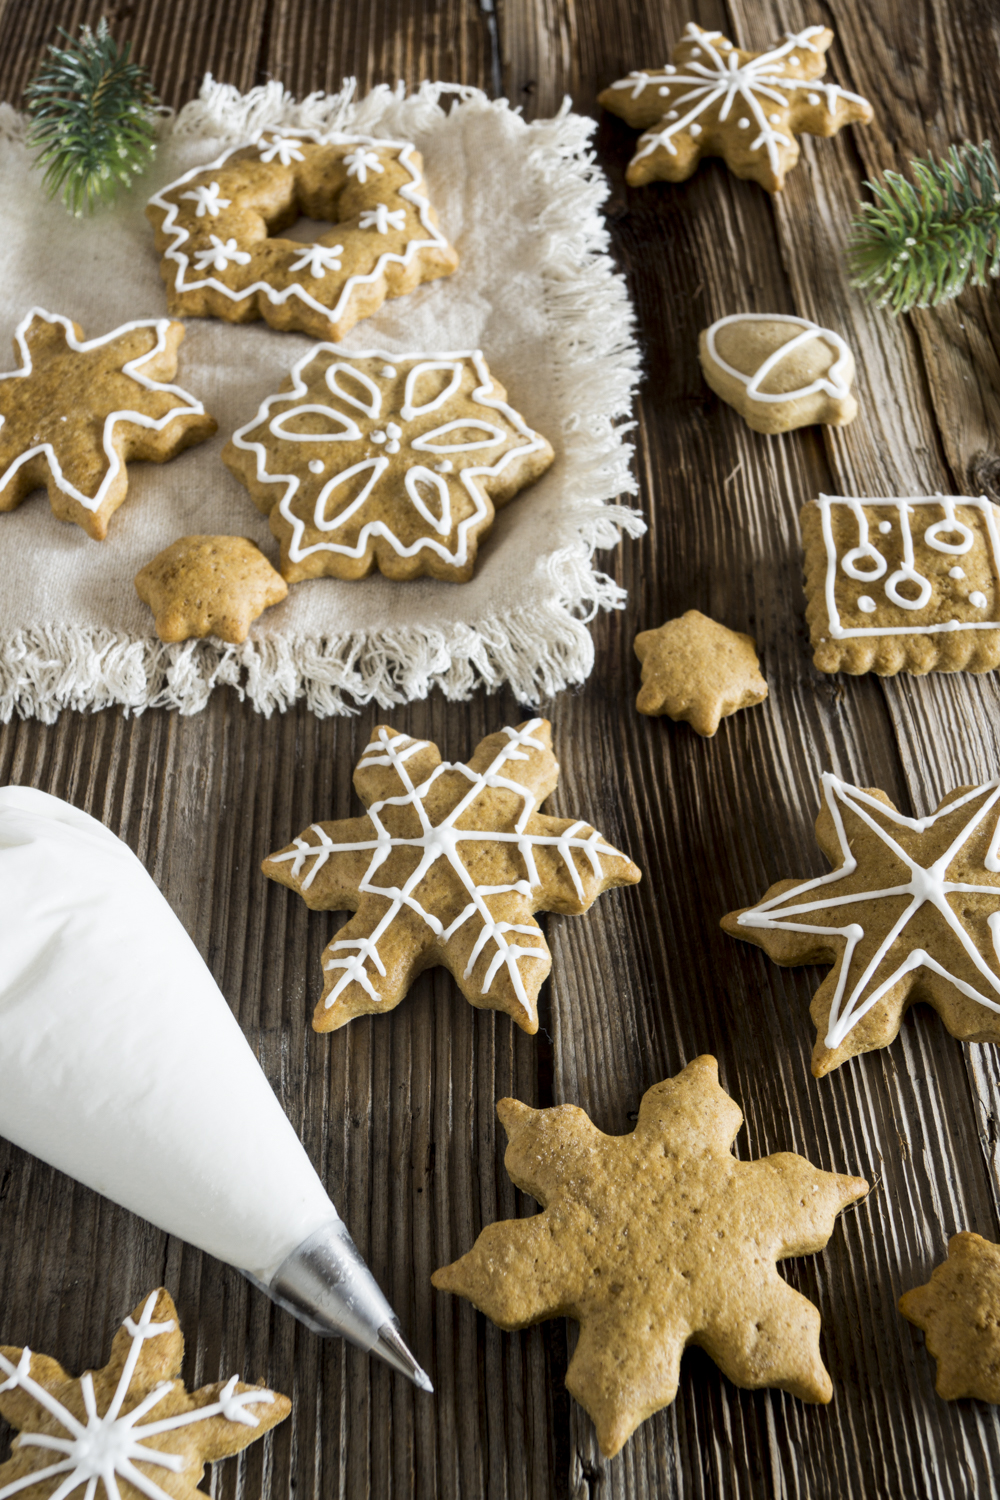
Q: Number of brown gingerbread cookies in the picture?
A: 13